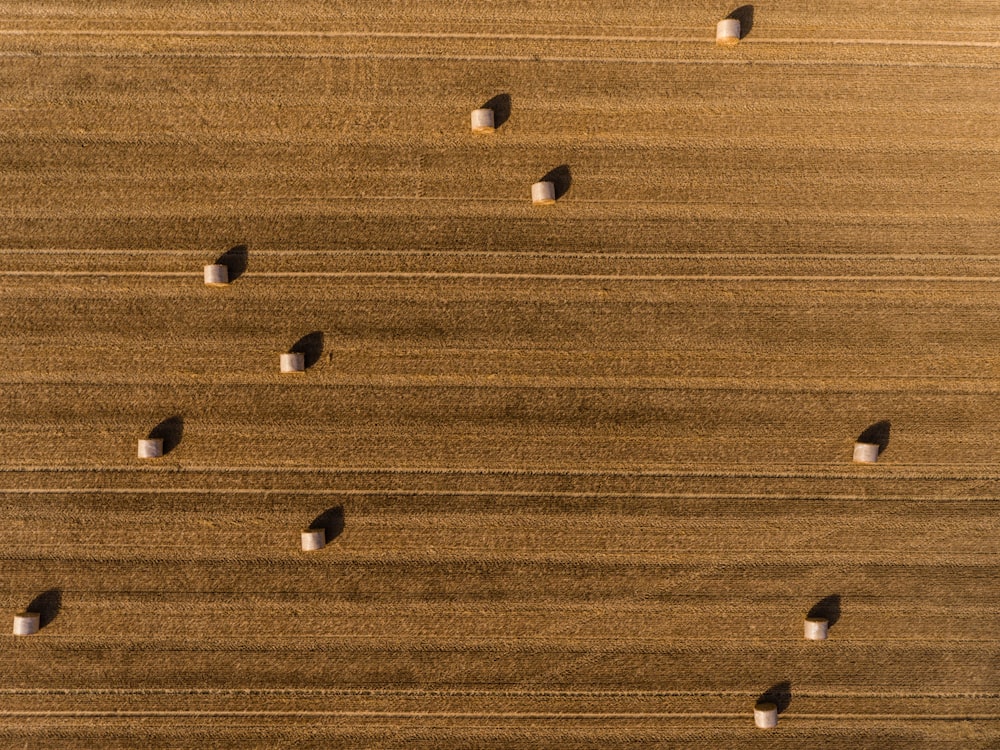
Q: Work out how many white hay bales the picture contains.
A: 11